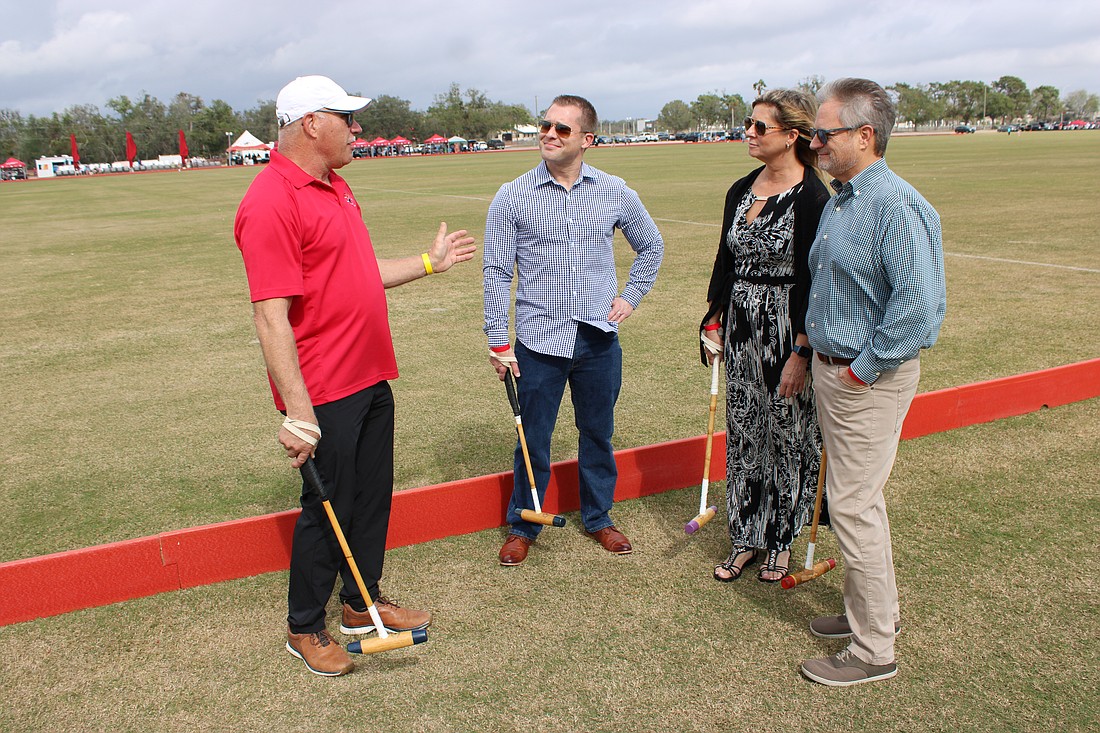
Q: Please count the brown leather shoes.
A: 4